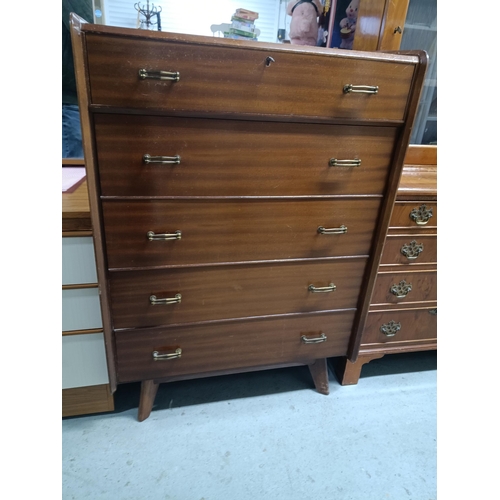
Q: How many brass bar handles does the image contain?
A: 10